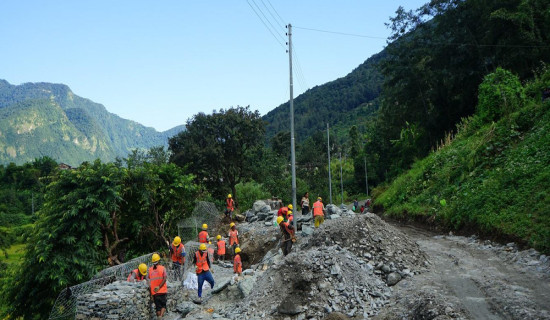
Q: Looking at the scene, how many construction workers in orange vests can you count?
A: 14